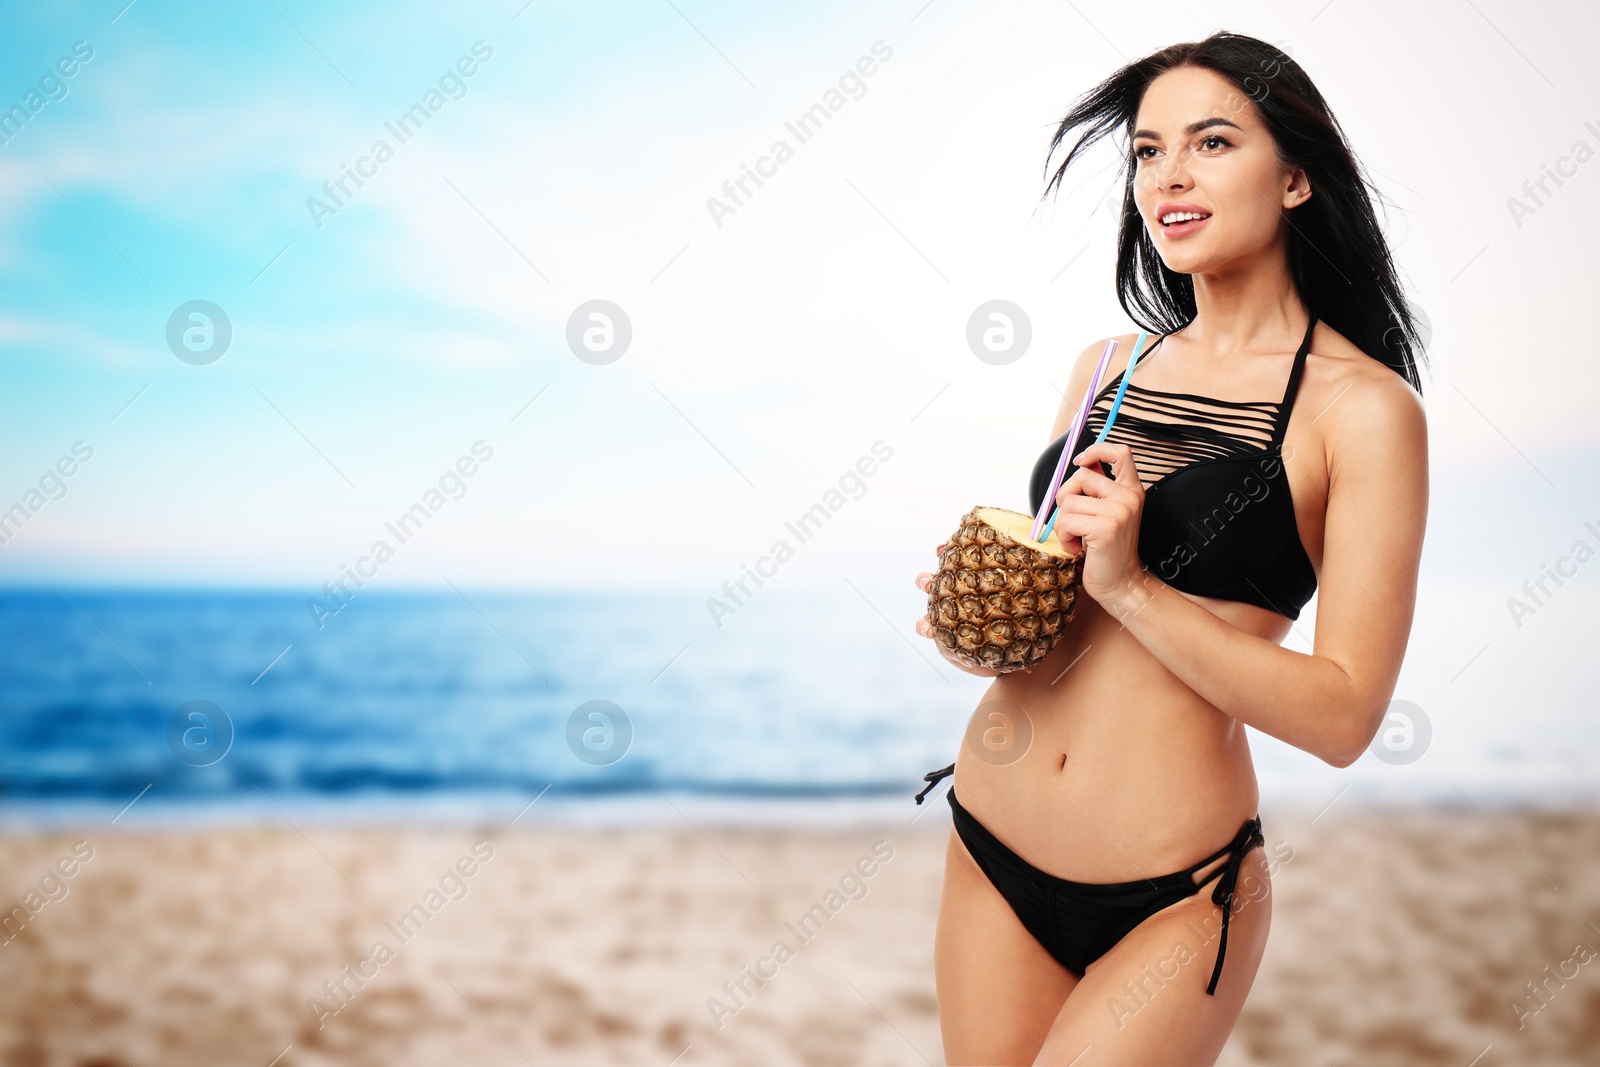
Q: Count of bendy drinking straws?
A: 2